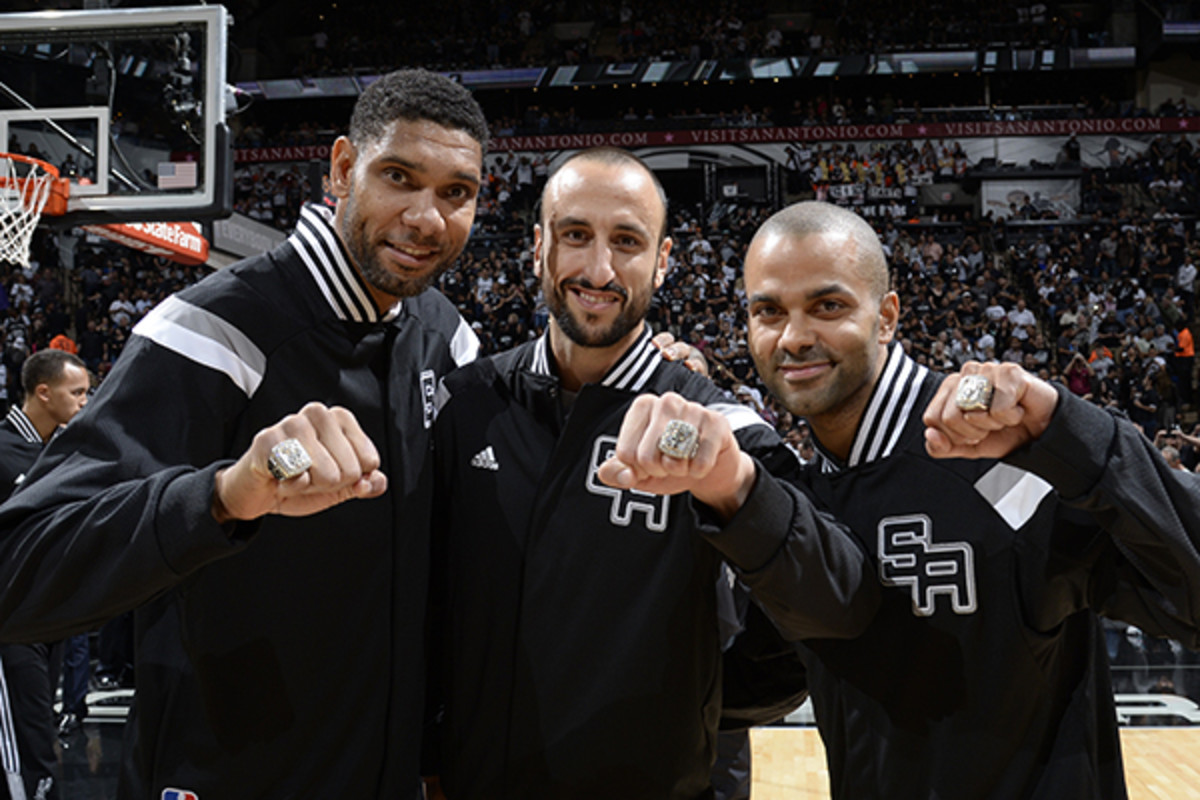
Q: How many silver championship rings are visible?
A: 3